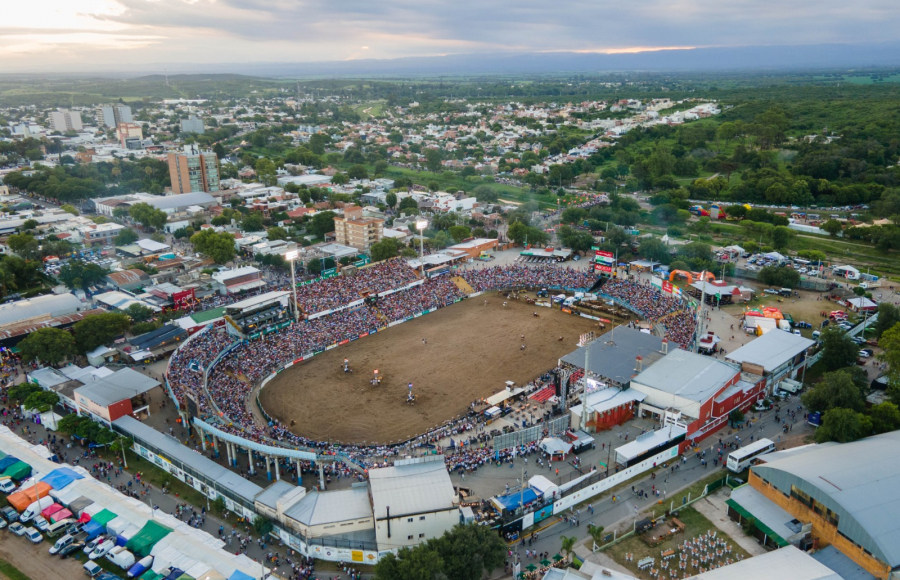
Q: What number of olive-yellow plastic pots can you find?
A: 0